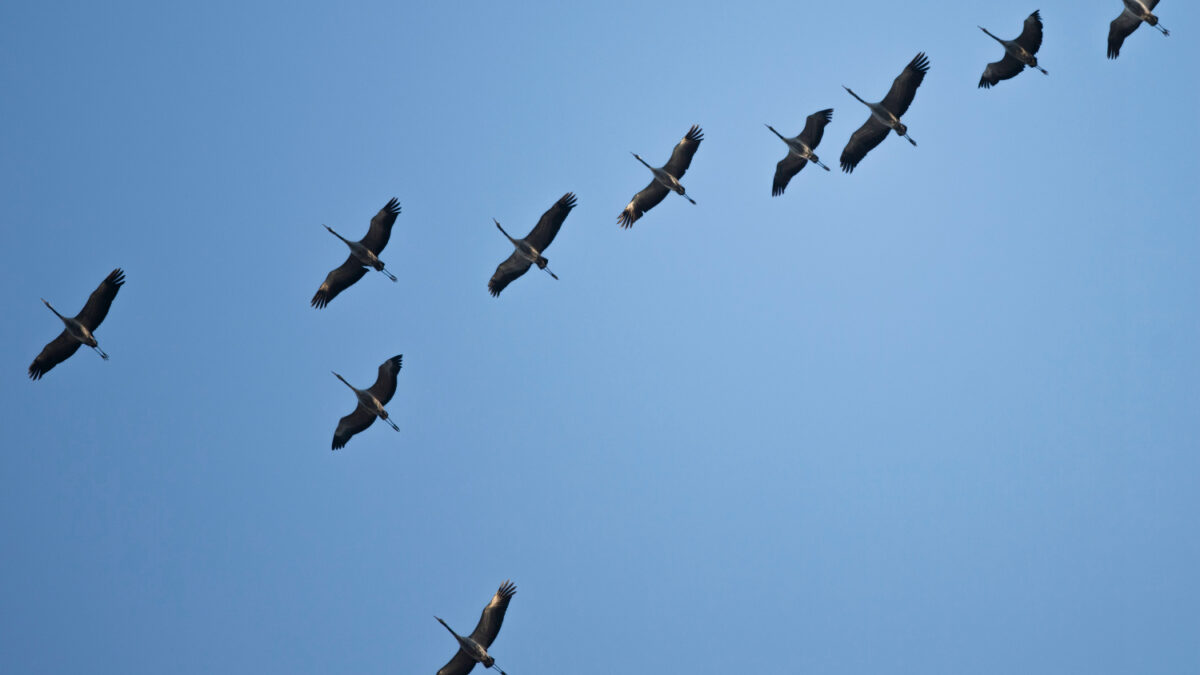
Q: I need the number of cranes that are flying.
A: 10